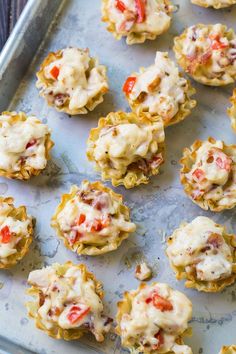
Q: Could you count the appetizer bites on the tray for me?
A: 15